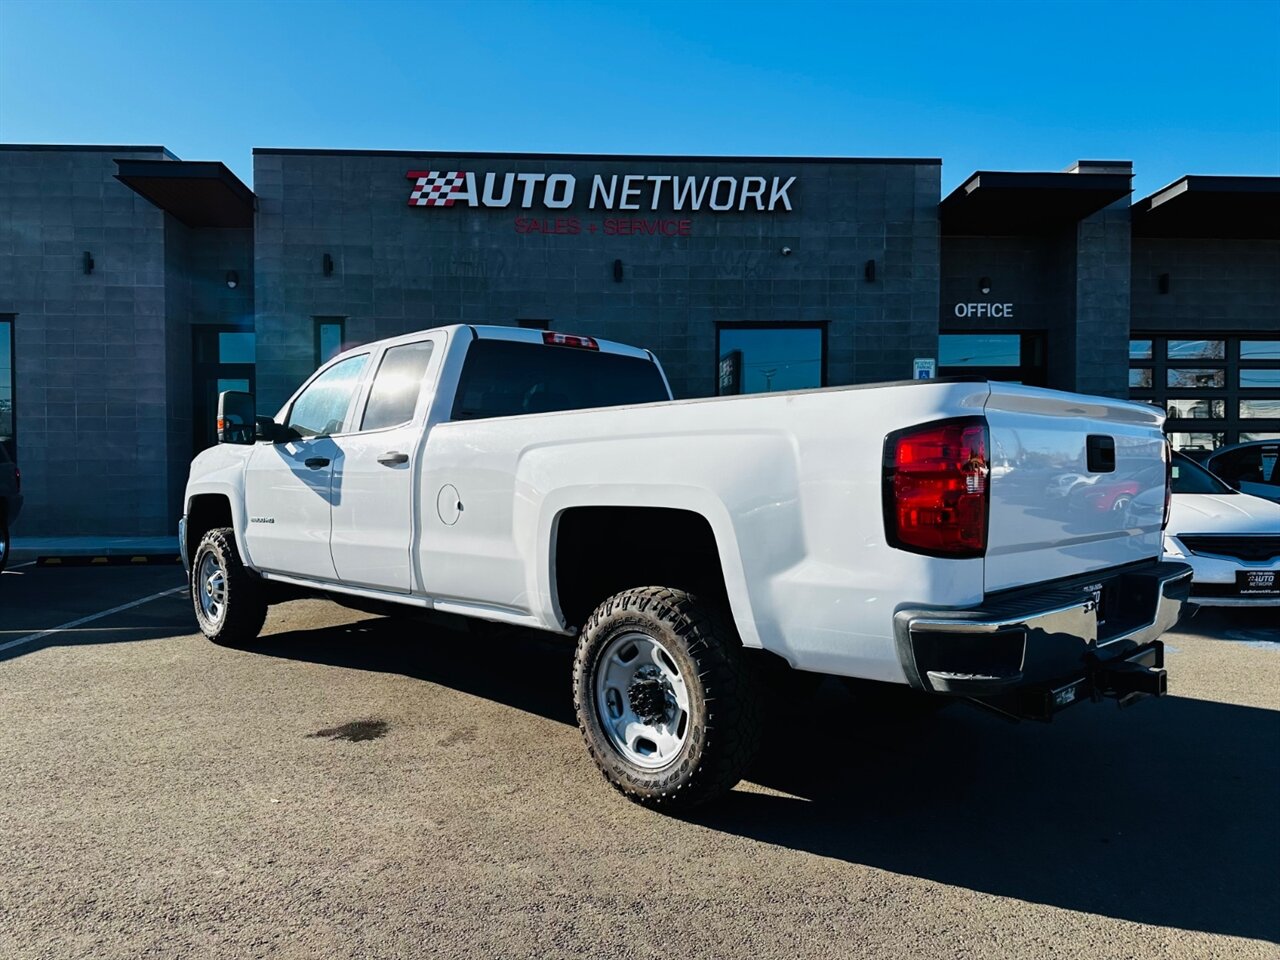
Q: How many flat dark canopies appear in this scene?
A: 3